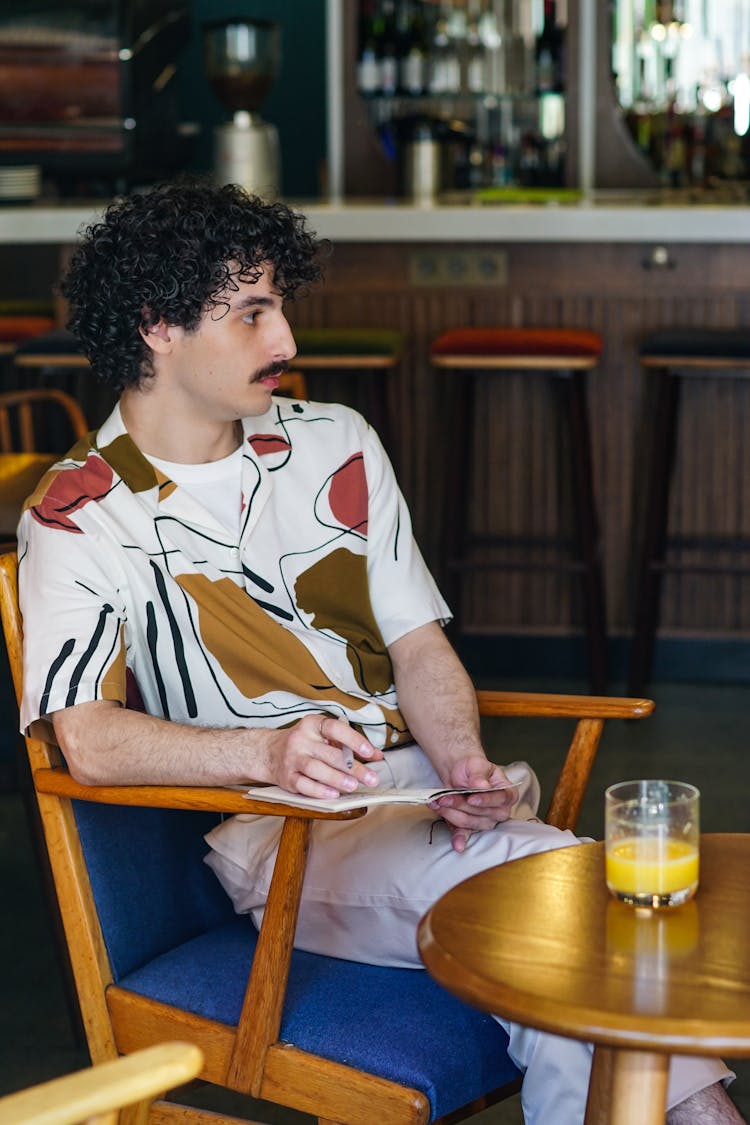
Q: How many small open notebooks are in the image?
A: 1